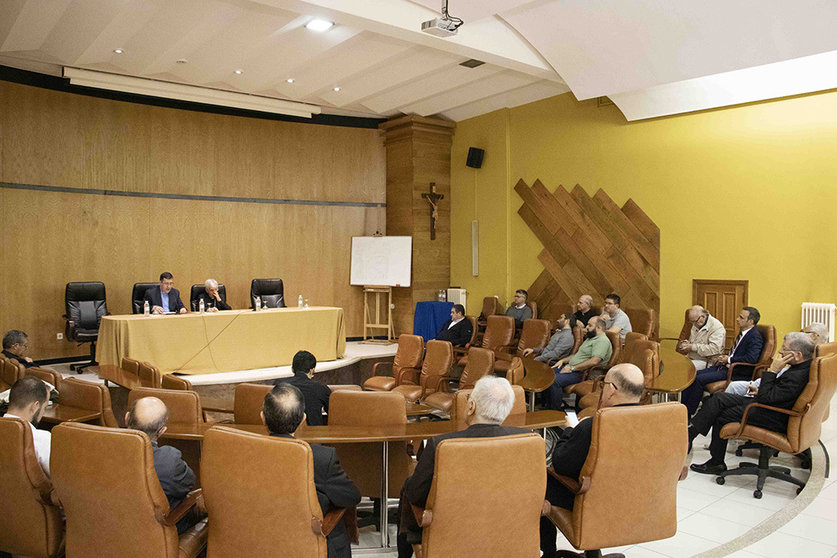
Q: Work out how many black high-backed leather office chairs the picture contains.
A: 4